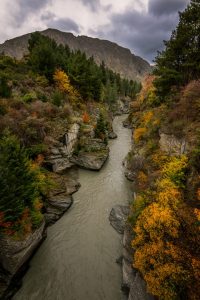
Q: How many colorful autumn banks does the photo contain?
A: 2